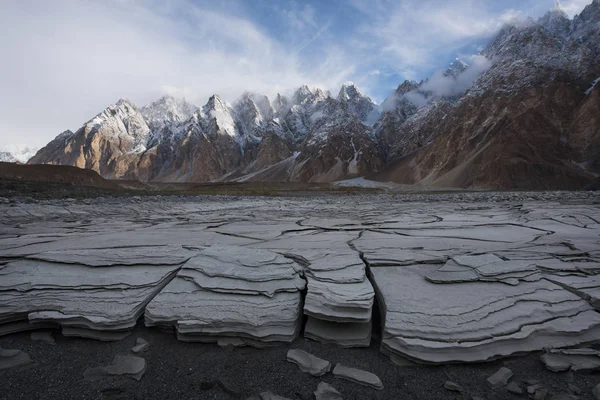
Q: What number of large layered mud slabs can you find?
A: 4